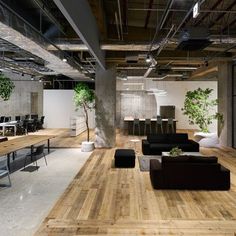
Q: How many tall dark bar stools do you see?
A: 4